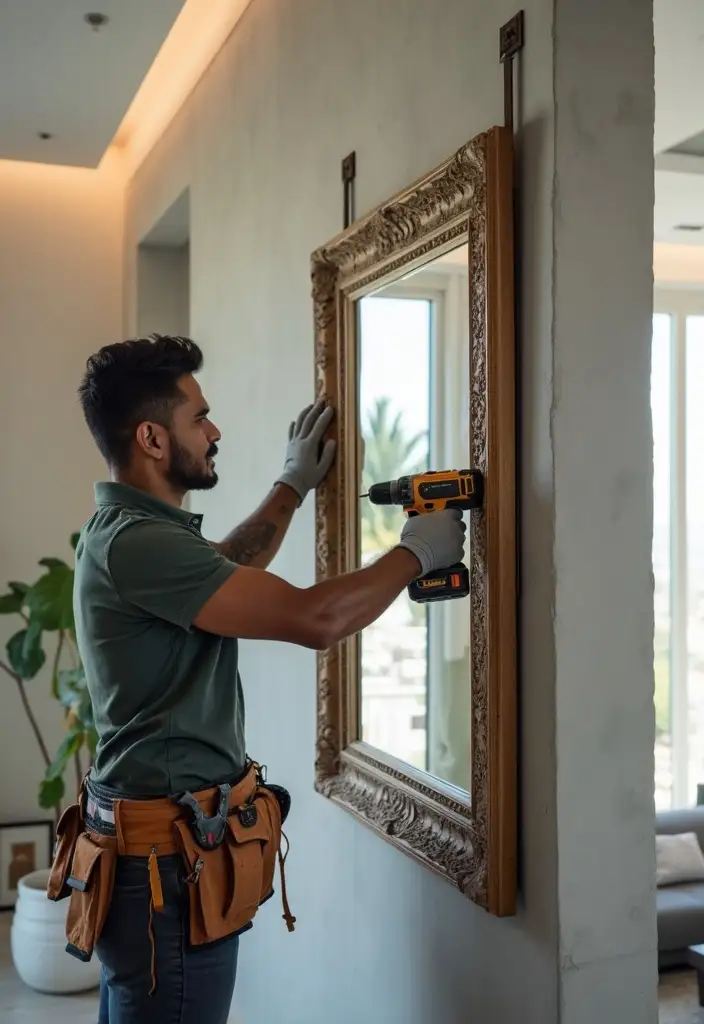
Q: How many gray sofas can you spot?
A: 1